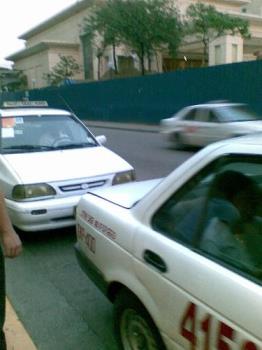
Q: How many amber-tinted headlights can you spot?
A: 2